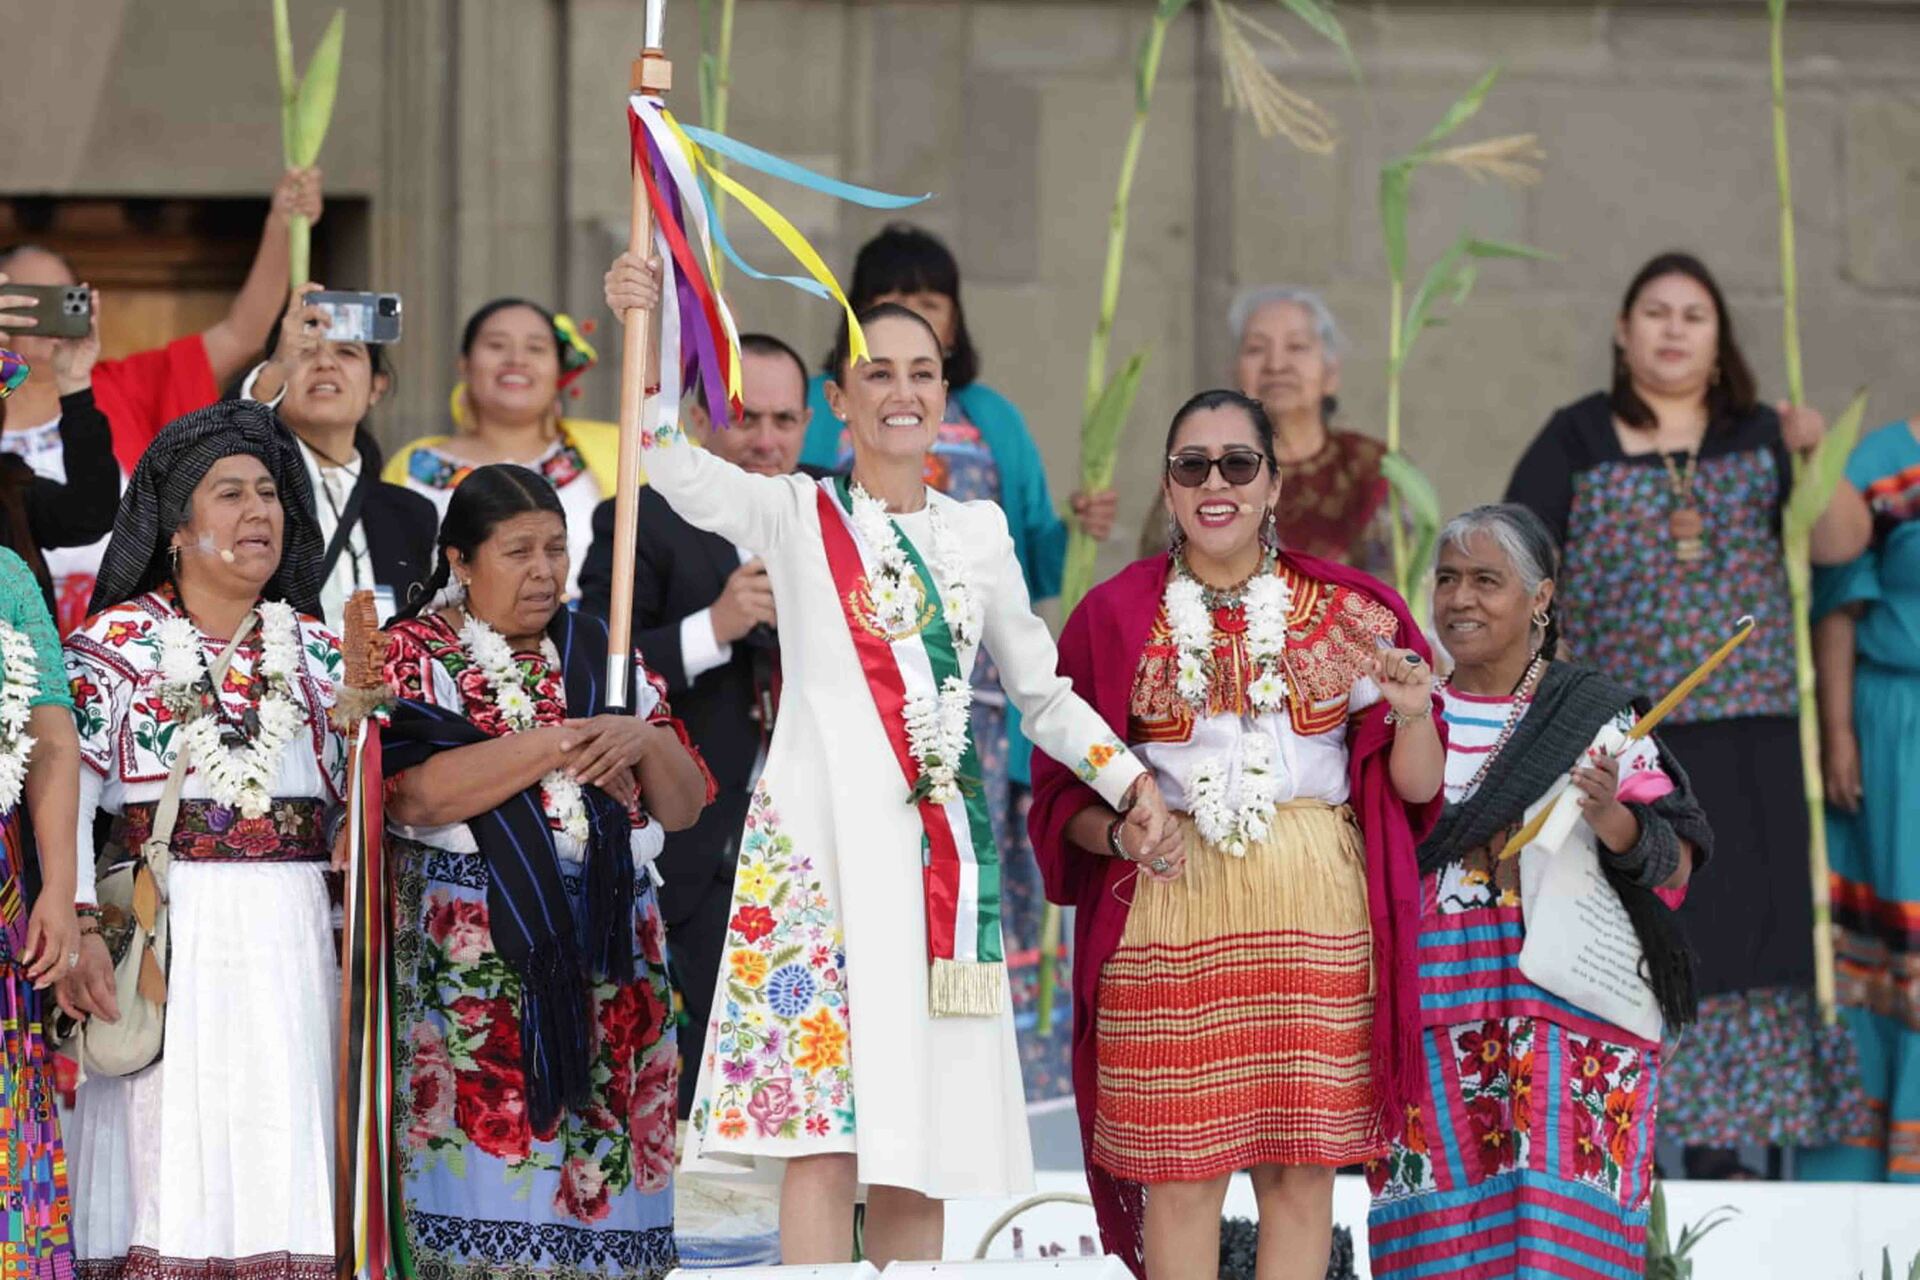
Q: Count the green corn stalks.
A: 5